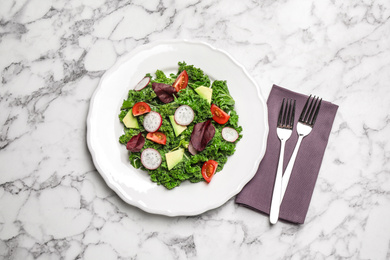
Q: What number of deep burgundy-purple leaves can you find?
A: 3